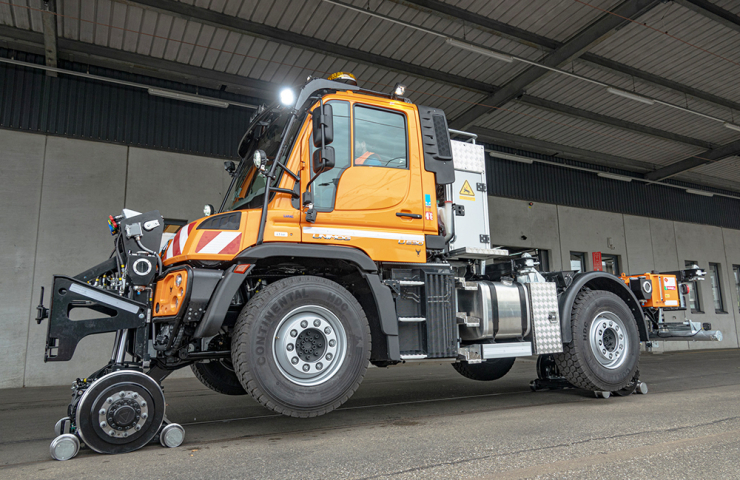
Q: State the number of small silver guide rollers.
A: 5